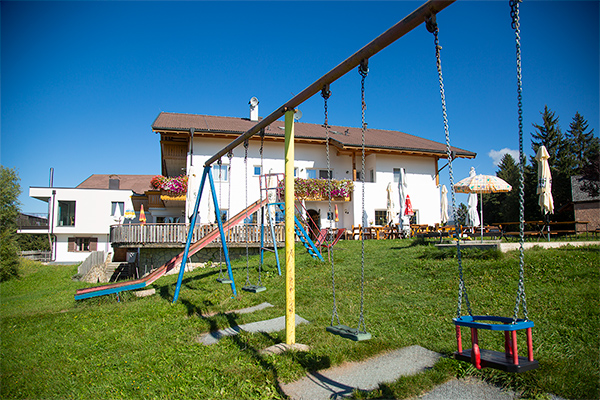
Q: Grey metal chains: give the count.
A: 8